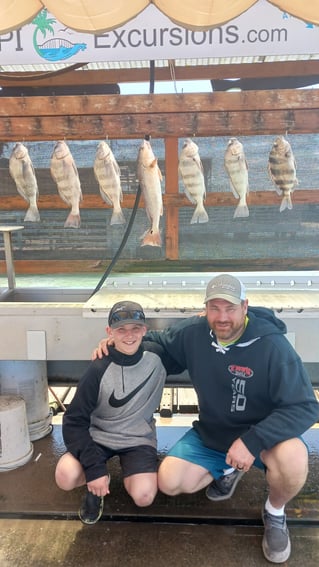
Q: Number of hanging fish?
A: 7